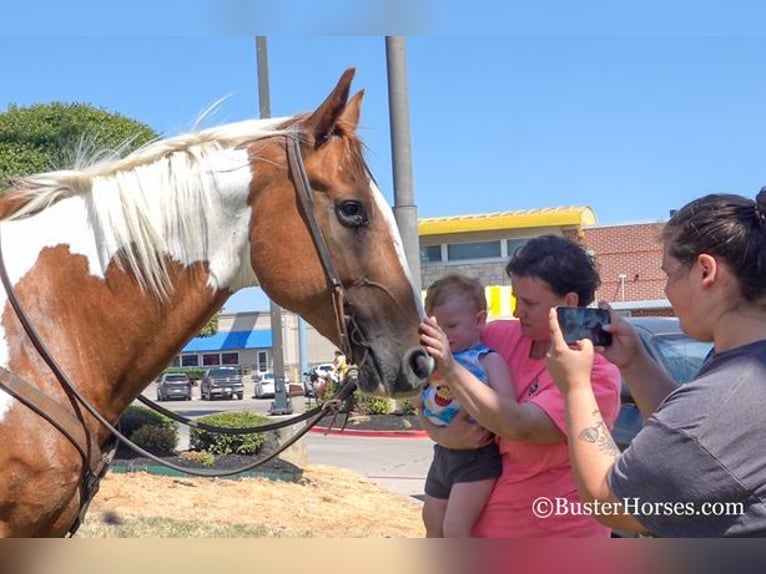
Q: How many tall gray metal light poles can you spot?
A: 2